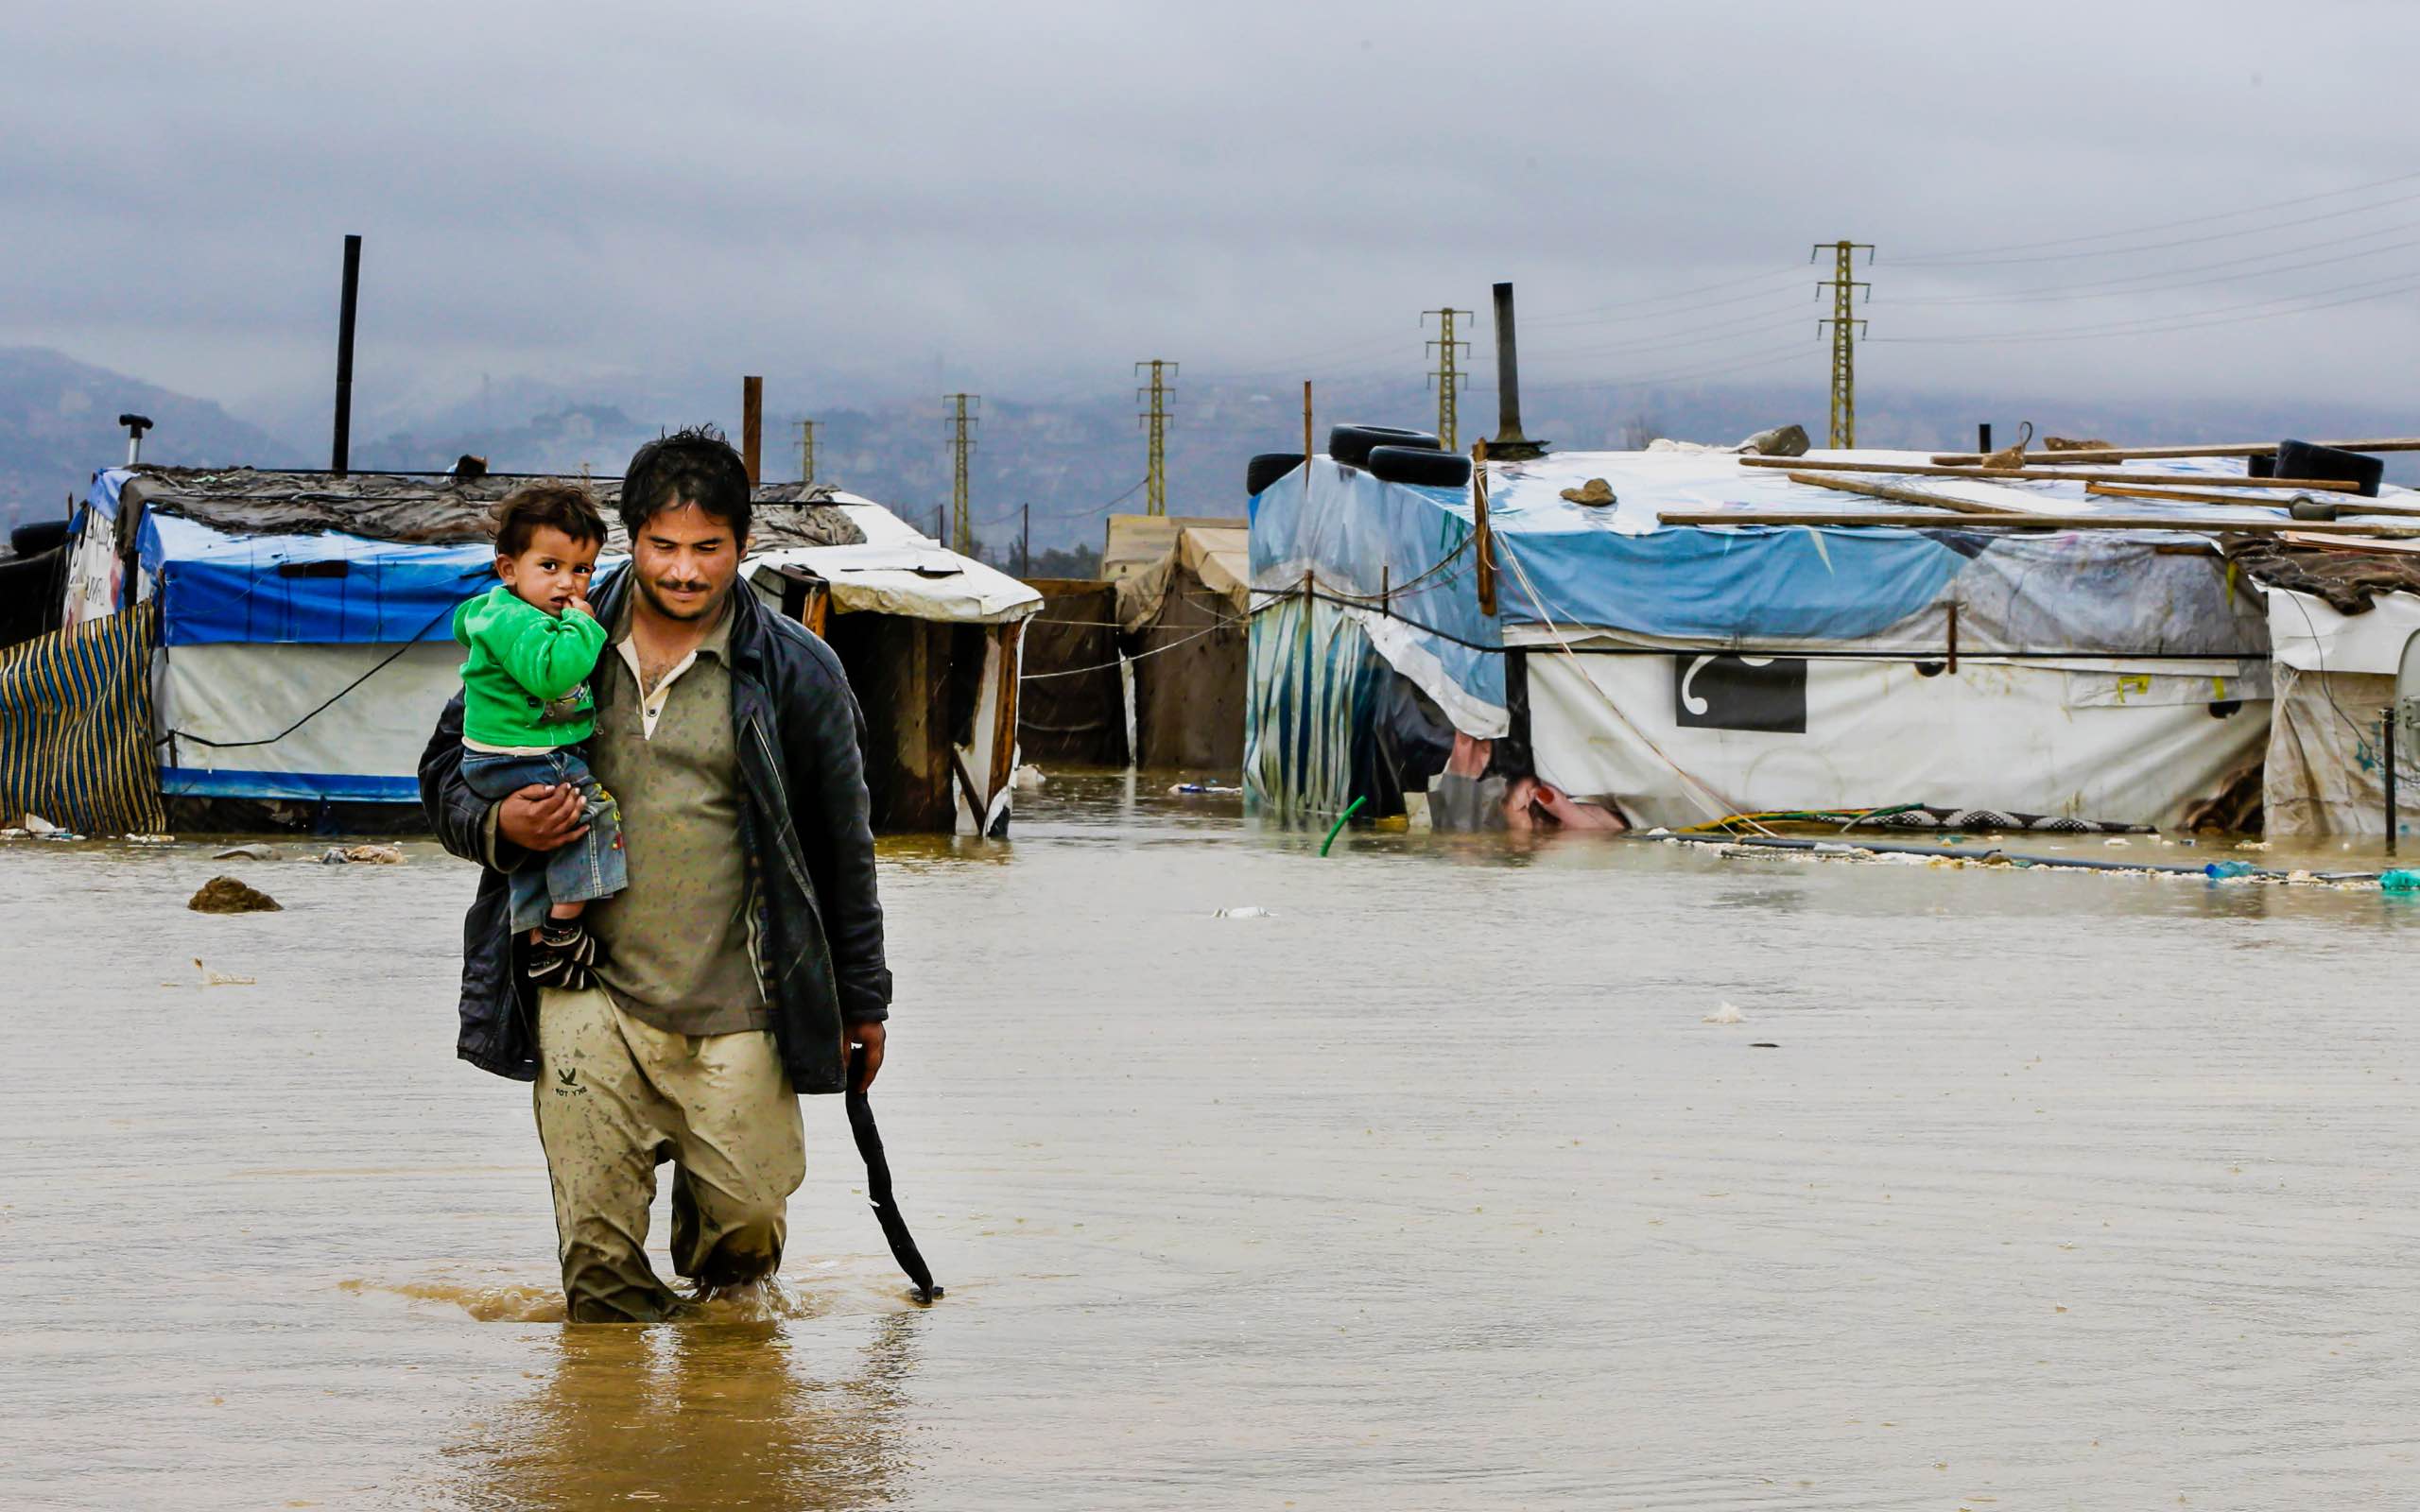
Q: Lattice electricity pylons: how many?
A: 5